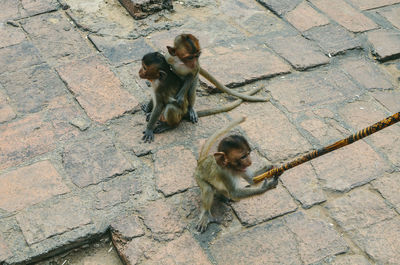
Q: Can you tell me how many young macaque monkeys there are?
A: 3